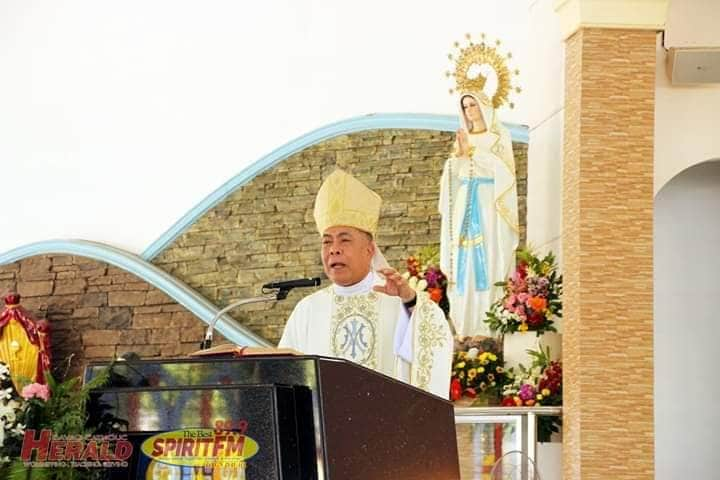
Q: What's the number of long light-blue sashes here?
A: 1